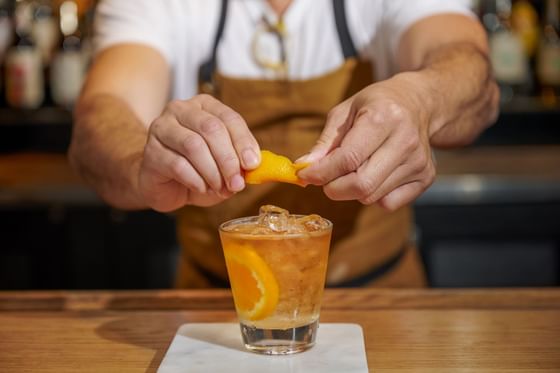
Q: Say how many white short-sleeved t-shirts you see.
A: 1